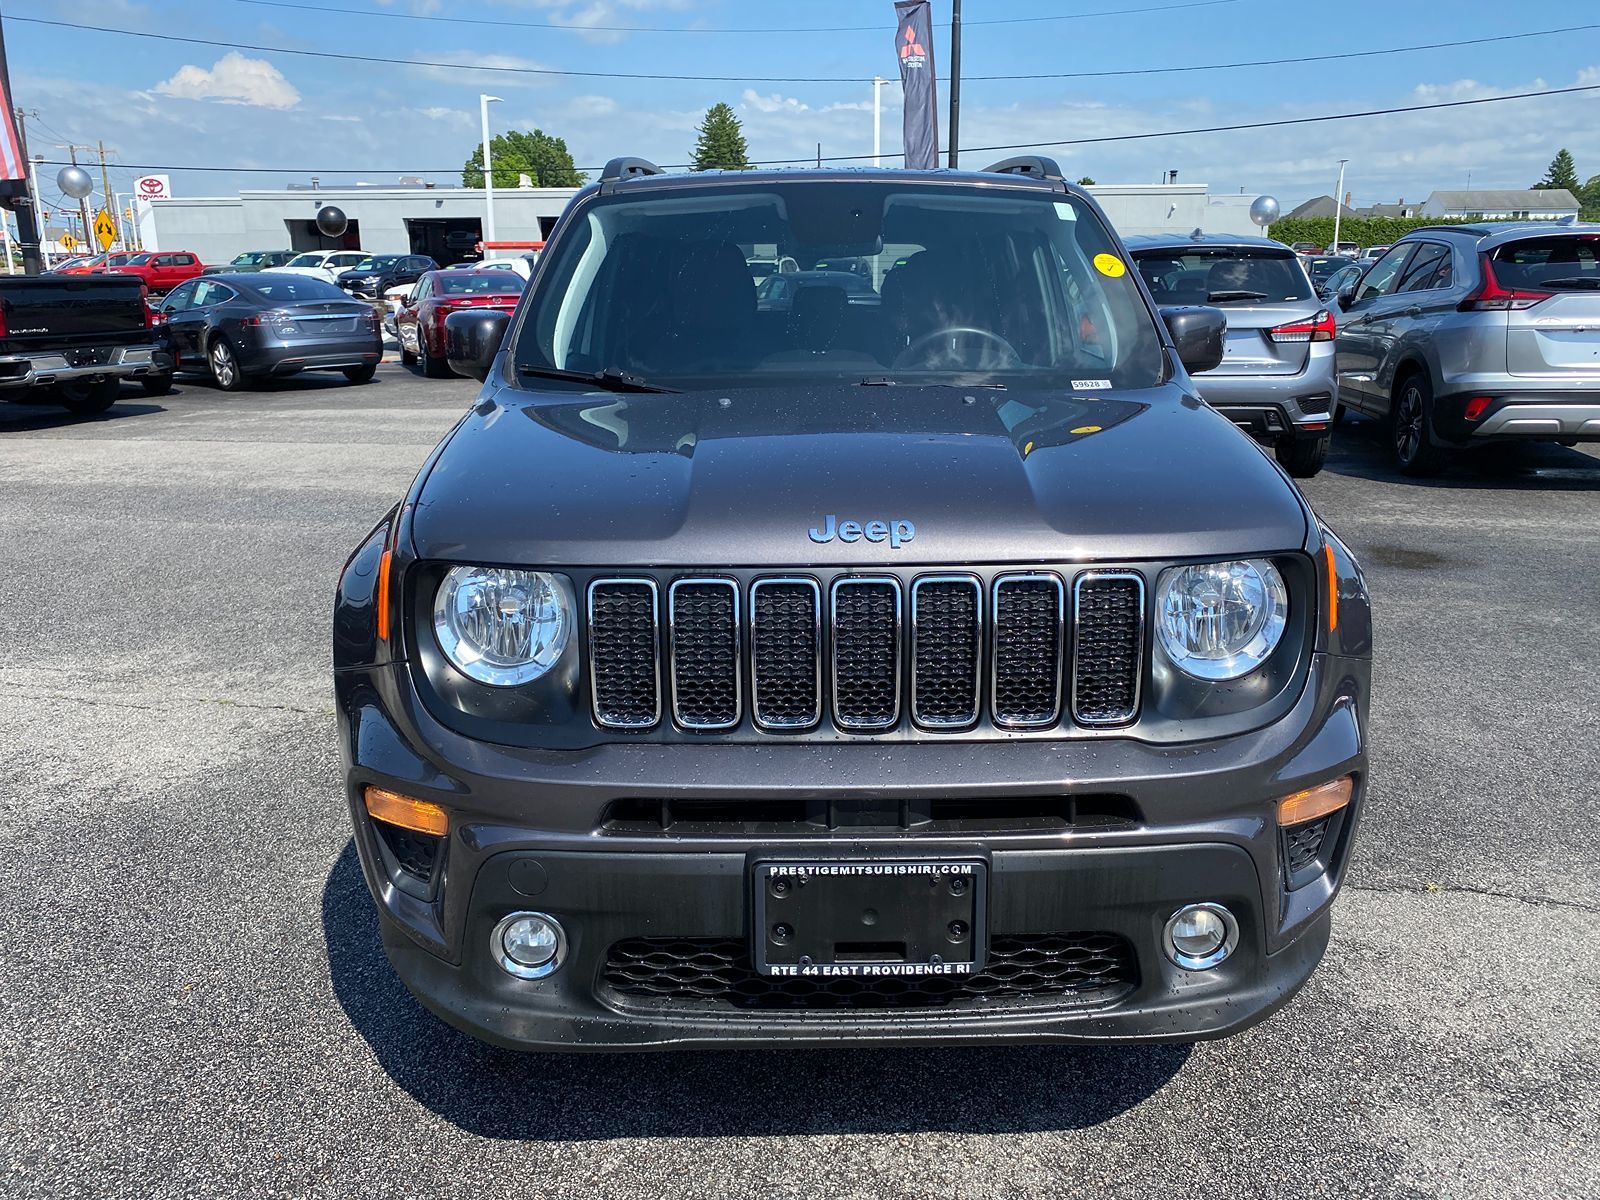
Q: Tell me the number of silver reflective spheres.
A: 2